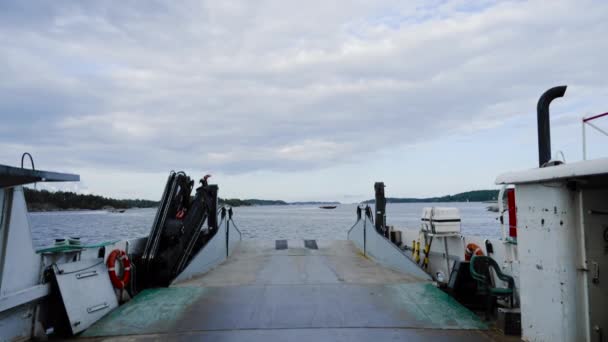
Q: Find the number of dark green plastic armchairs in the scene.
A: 1